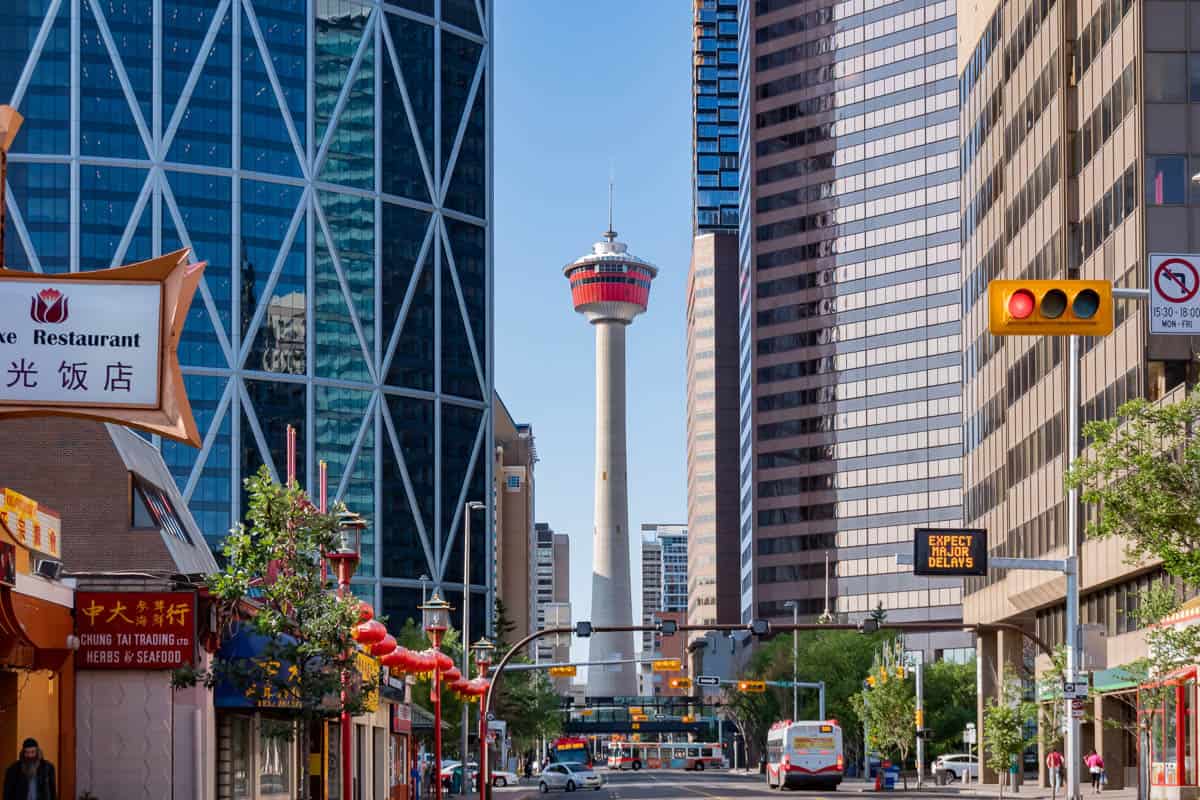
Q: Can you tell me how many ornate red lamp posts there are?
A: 3